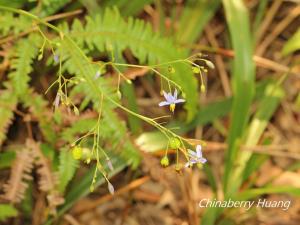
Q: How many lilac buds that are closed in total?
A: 5